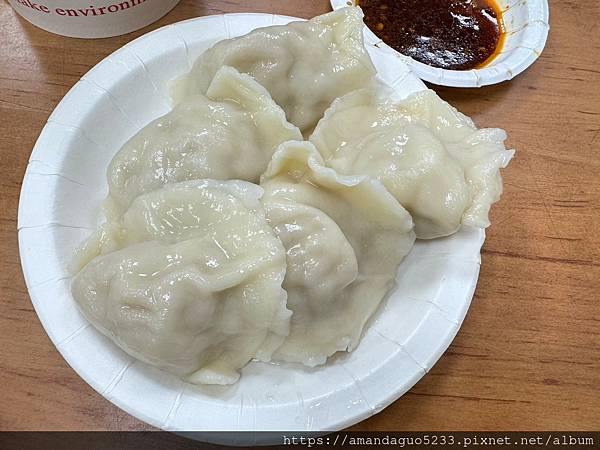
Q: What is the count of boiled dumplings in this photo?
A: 5